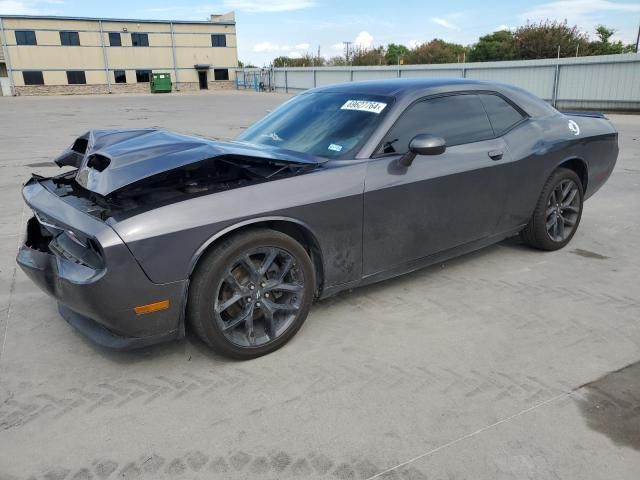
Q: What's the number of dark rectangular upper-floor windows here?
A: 5